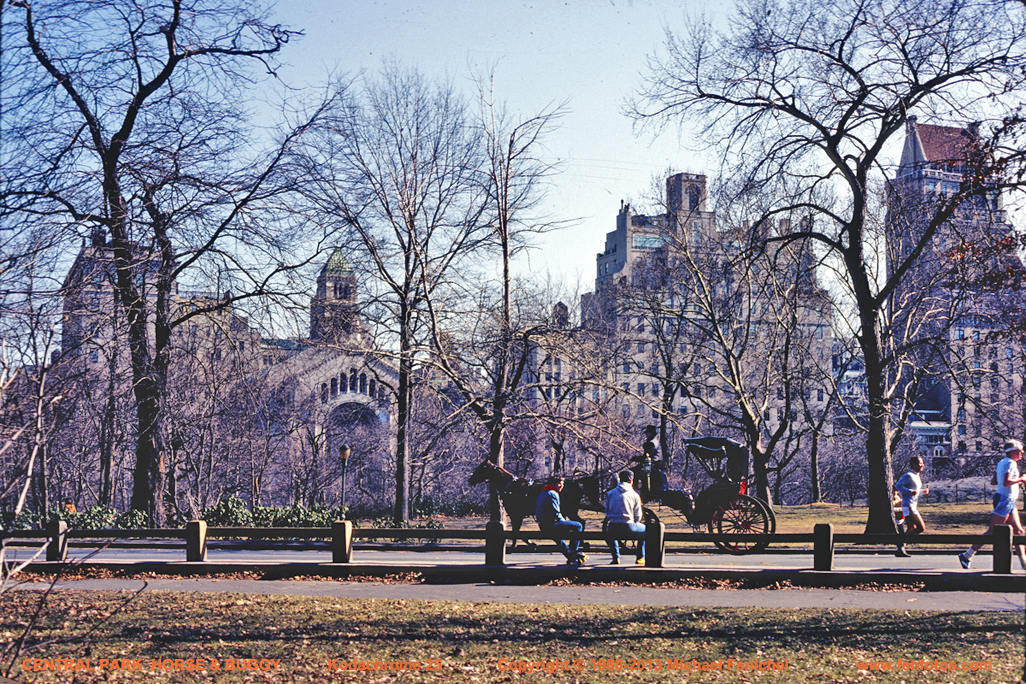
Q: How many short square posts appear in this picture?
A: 7